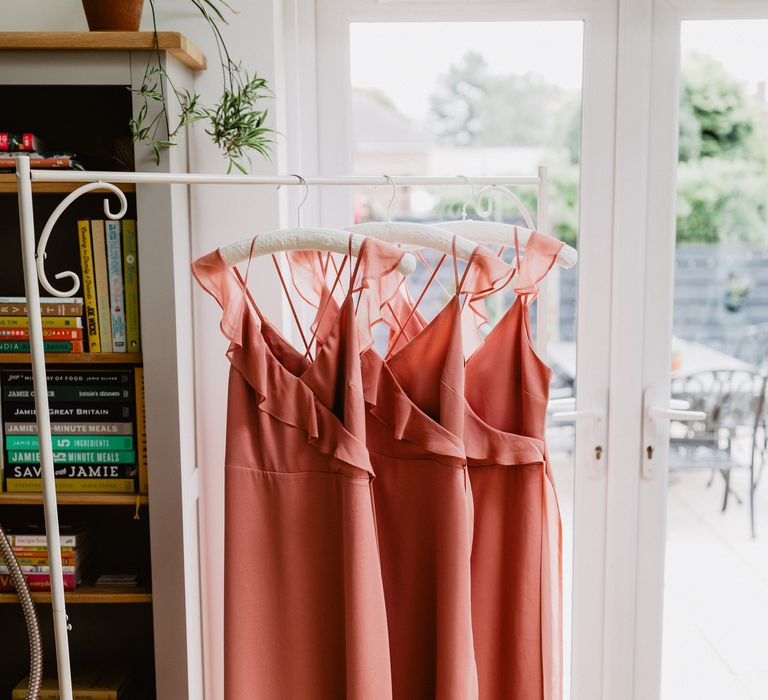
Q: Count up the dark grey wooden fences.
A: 1